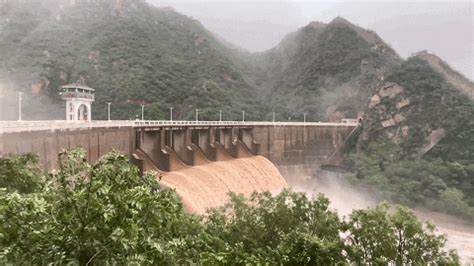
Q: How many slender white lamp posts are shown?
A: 9